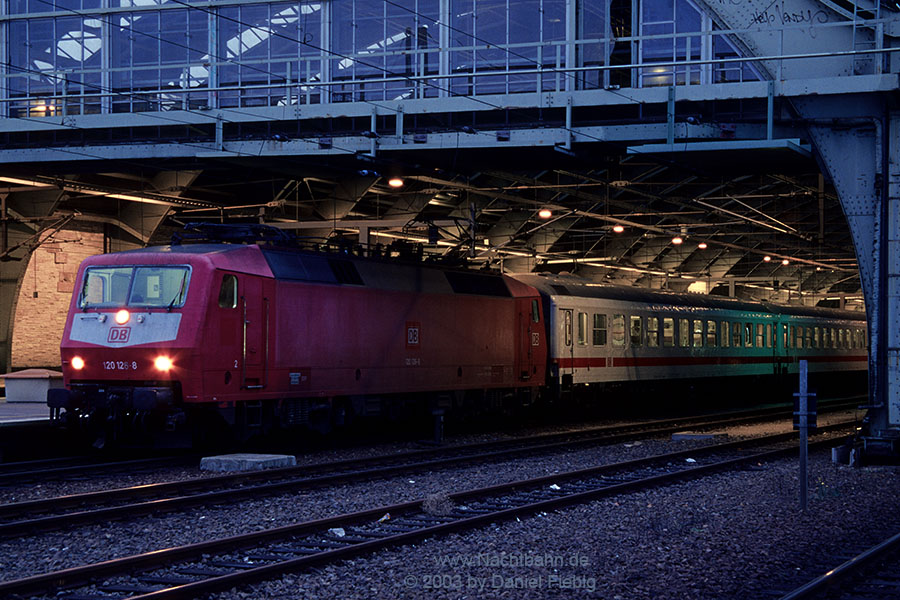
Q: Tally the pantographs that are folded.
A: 1